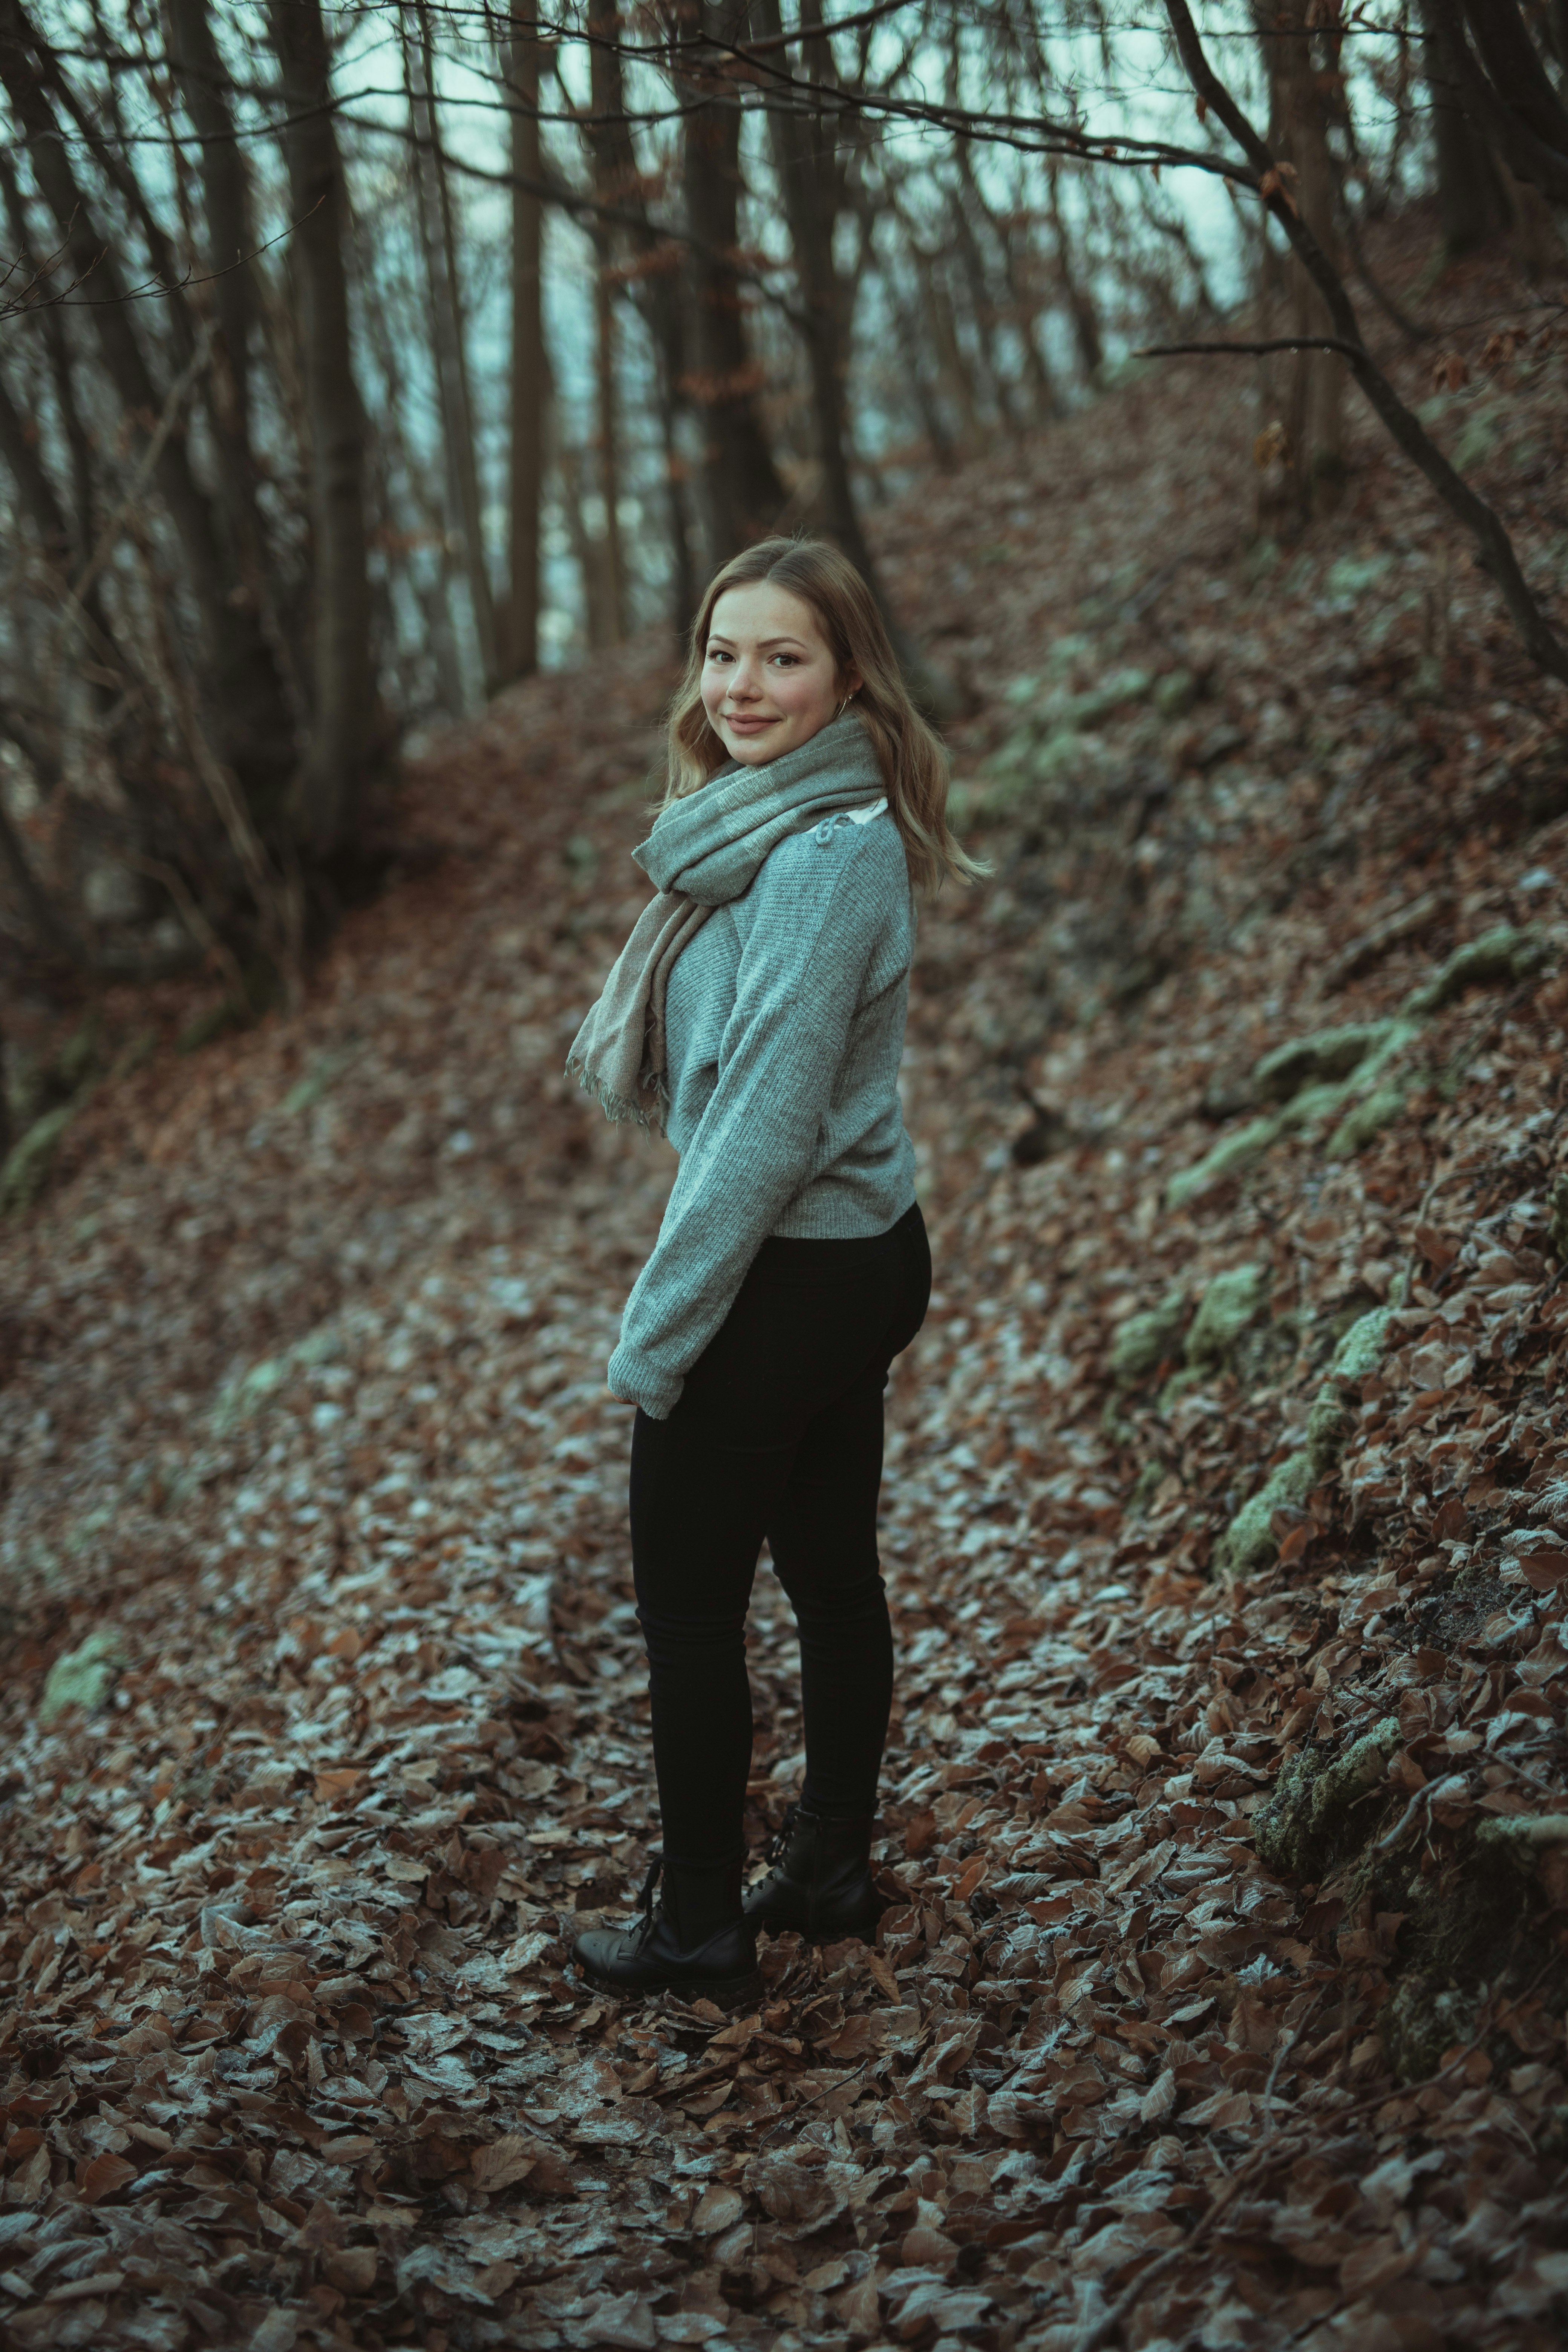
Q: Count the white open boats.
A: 0